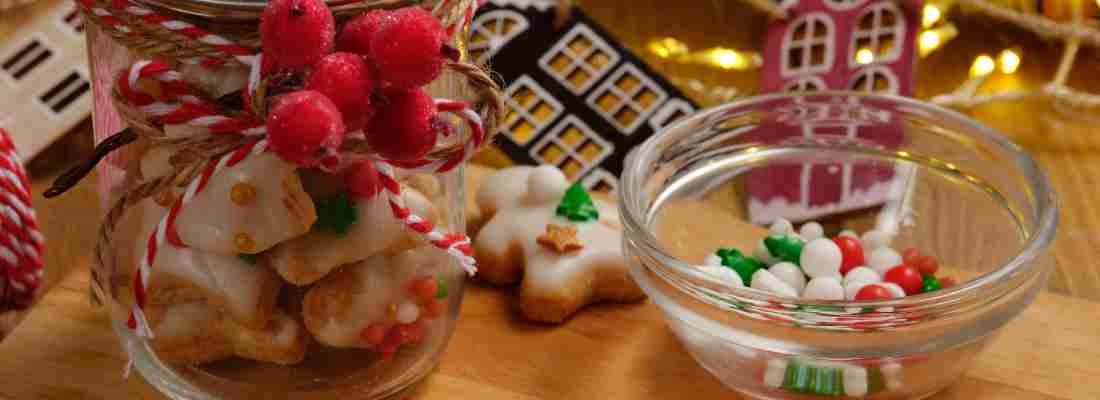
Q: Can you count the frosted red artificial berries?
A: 6